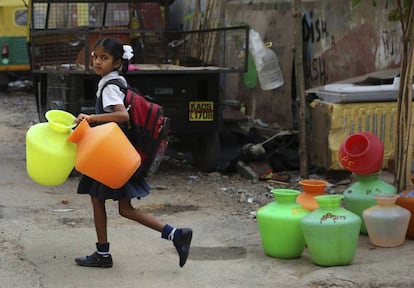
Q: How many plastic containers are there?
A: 9